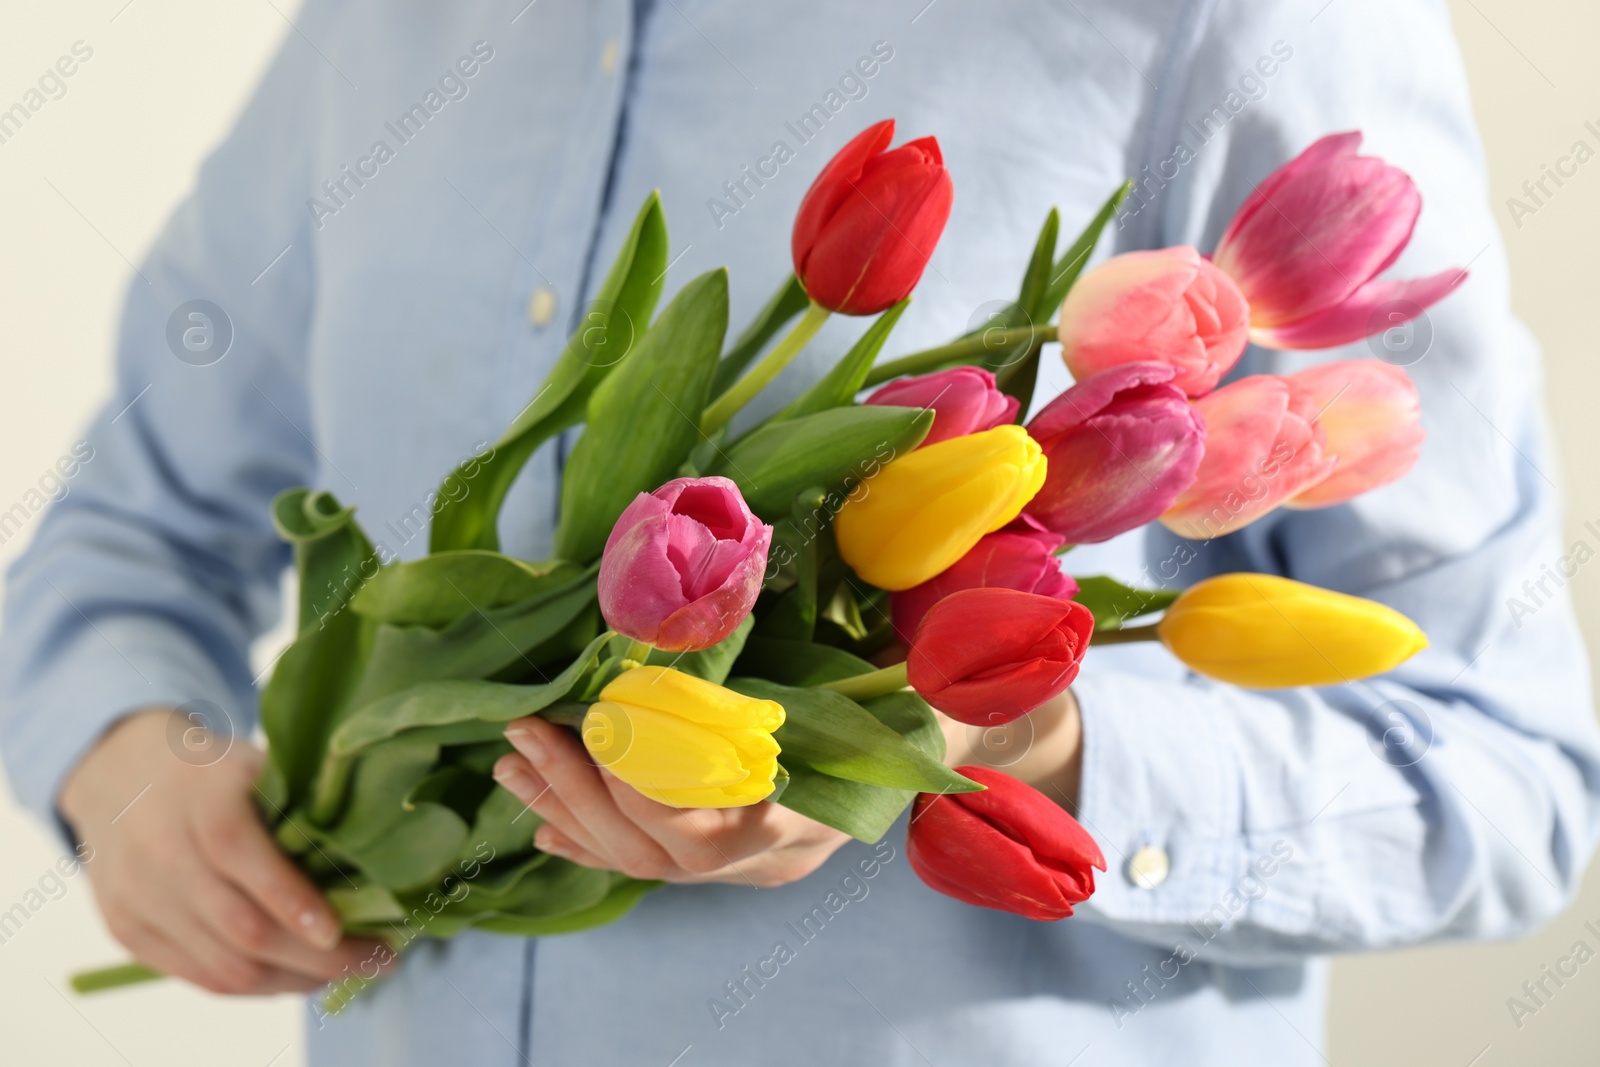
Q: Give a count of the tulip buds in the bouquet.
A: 14